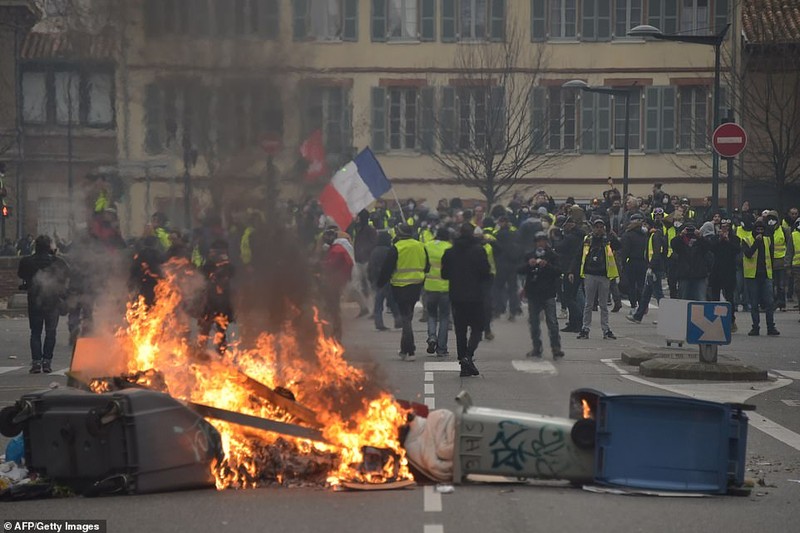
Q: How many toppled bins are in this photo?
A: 3